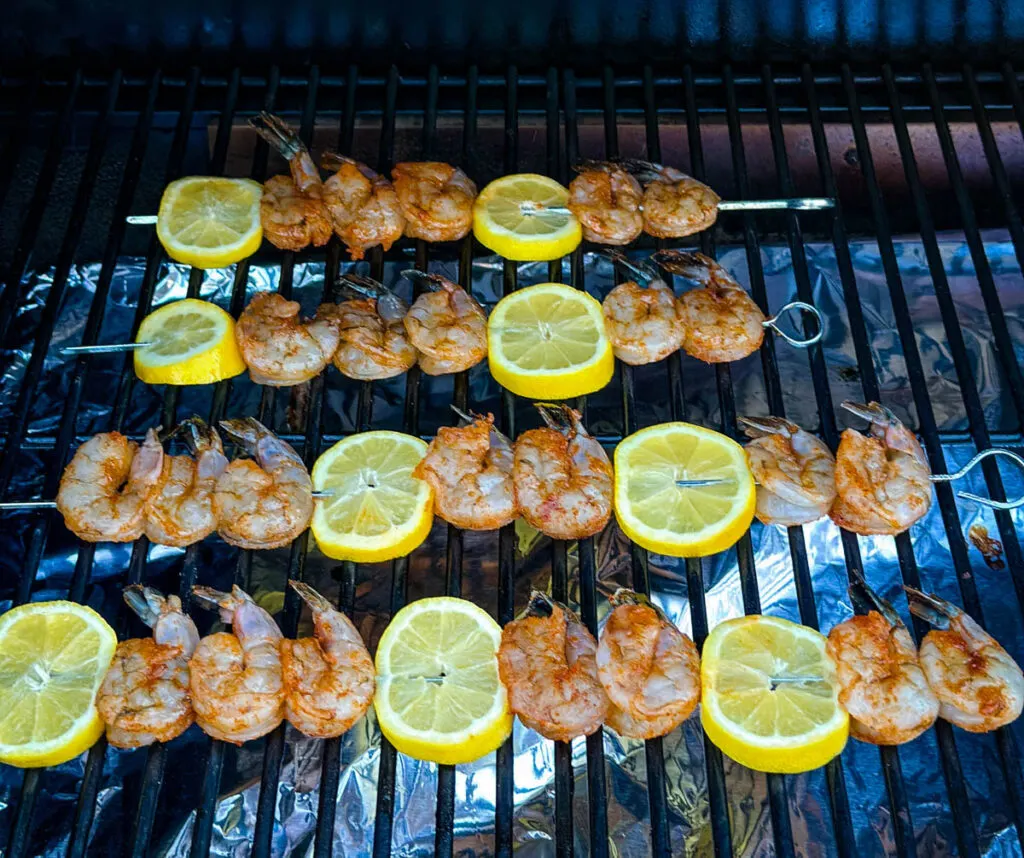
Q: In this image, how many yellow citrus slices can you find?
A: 9